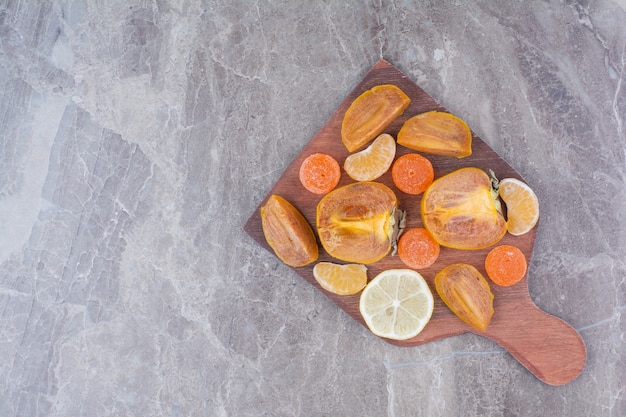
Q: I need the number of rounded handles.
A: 1